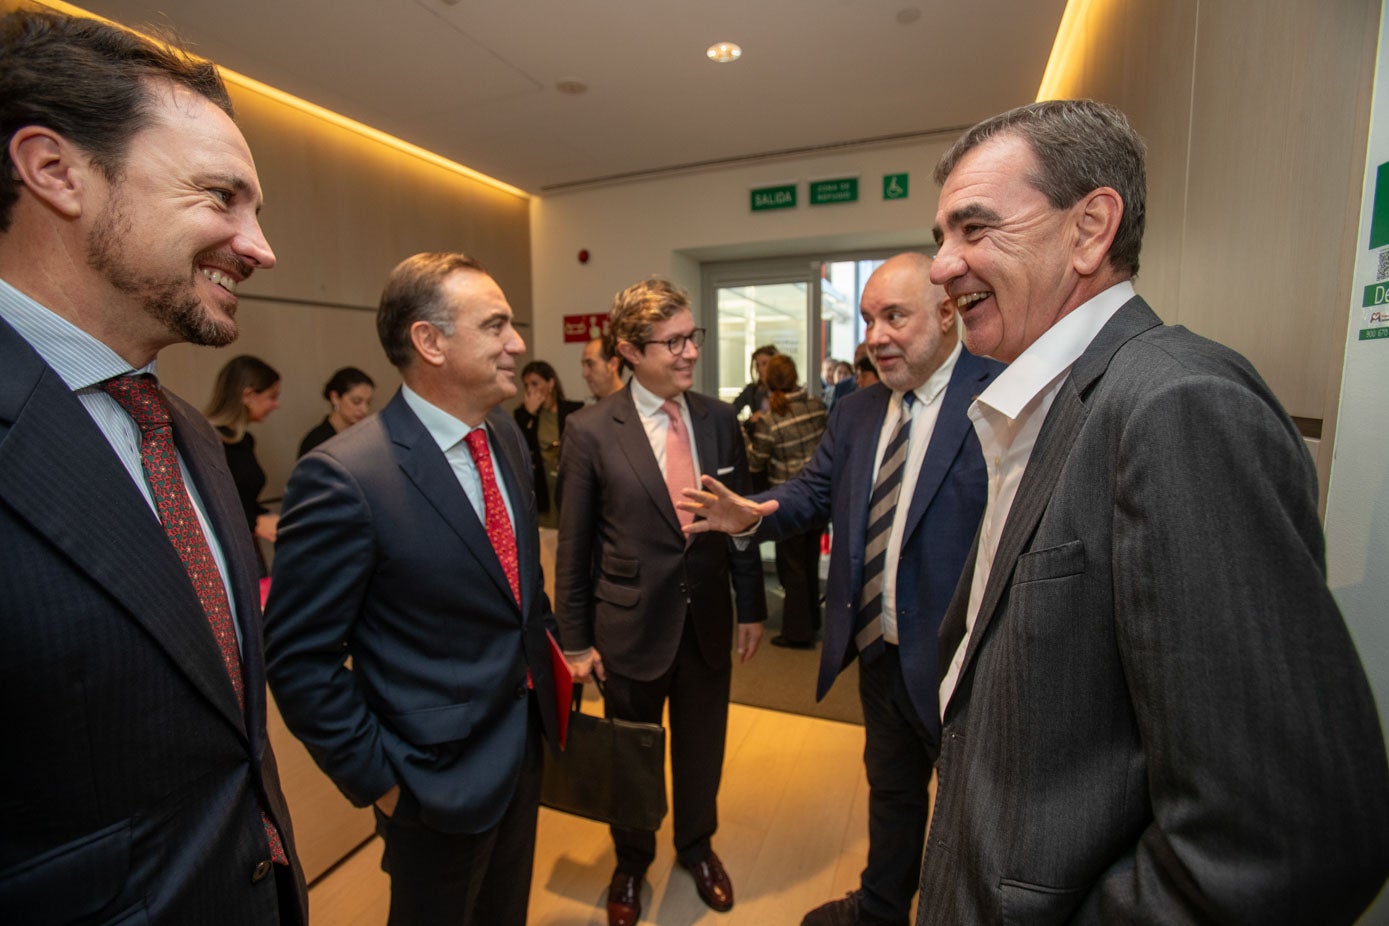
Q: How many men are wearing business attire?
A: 5